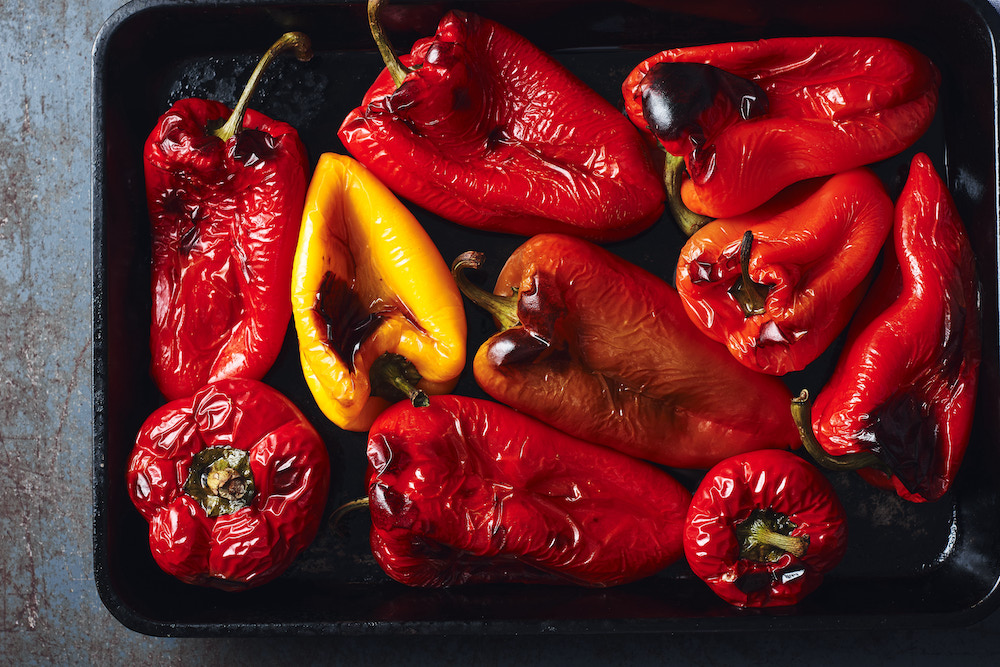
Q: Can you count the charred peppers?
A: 10